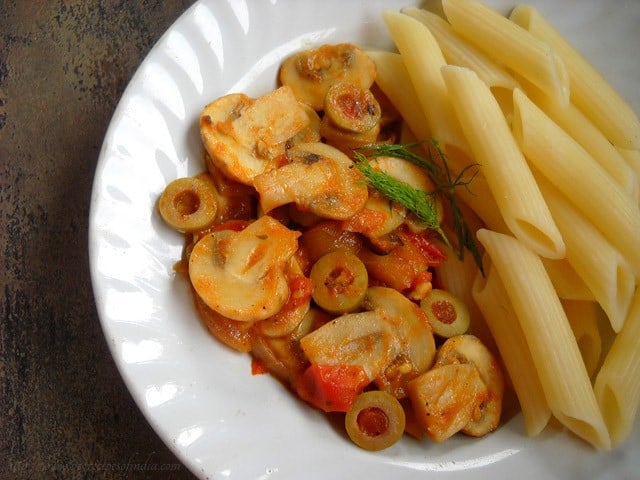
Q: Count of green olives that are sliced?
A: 5